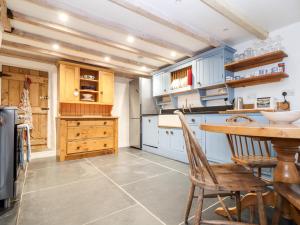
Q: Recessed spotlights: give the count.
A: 6